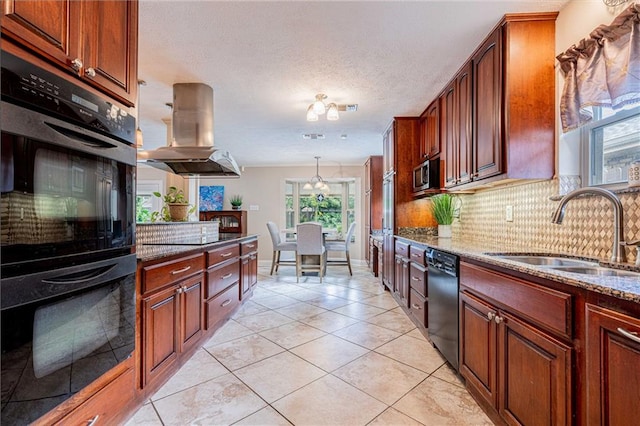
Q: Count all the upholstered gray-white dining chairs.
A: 3